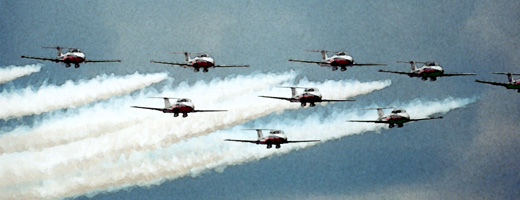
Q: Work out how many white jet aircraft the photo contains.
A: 9